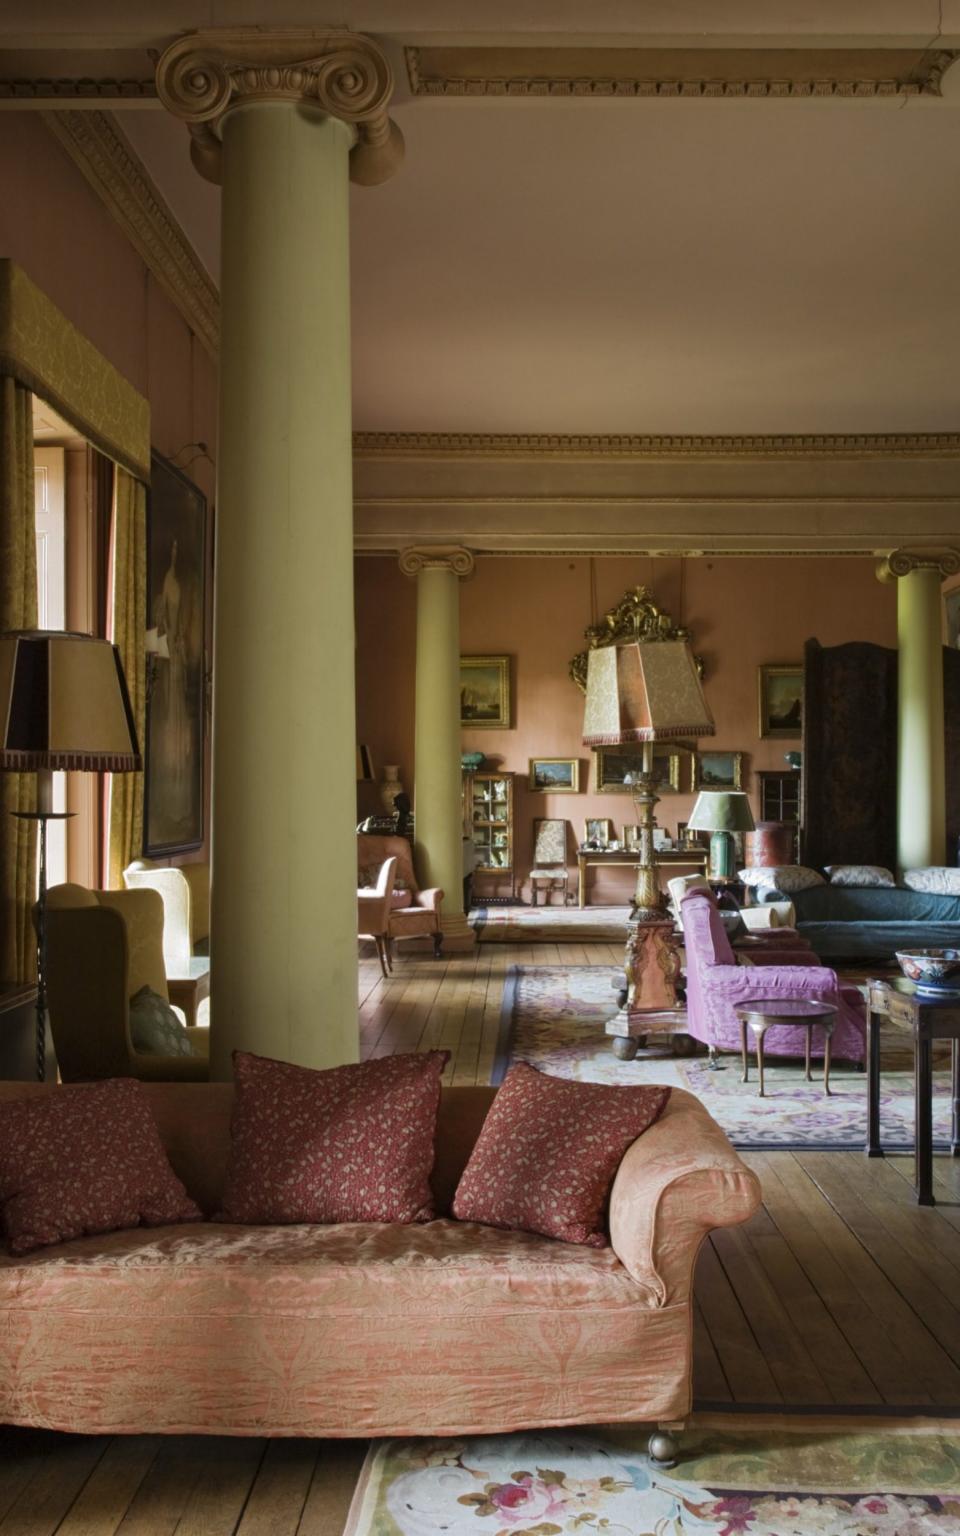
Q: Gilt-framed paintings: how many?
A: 5